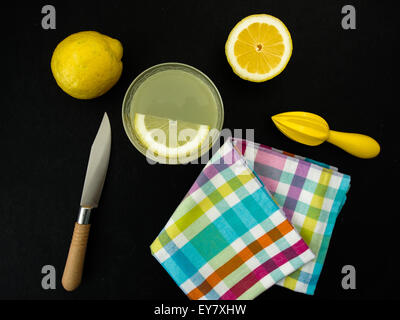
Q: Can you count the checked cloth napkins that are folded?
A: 1